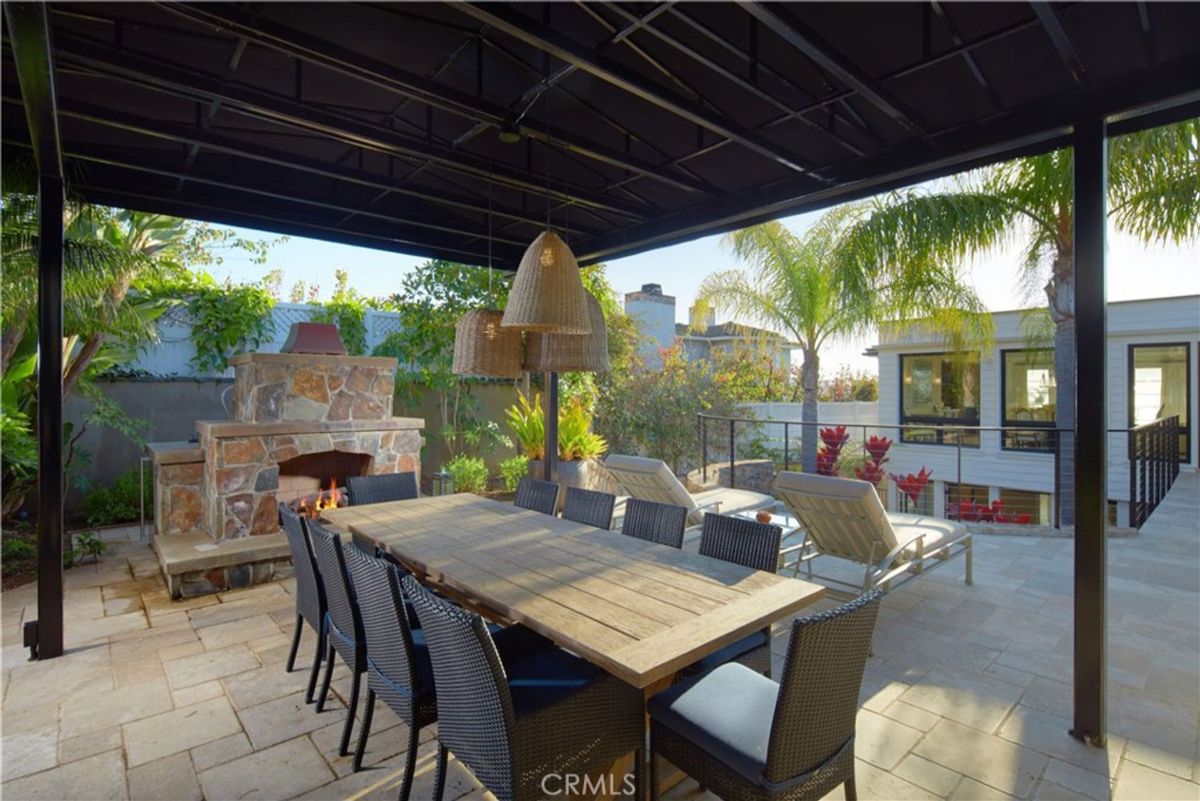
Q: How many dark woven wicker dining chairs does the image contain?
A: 10